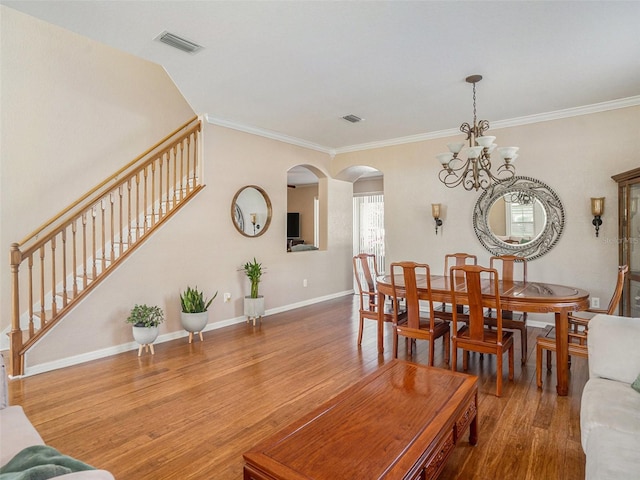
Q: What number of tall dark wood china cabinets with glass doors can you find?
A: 1